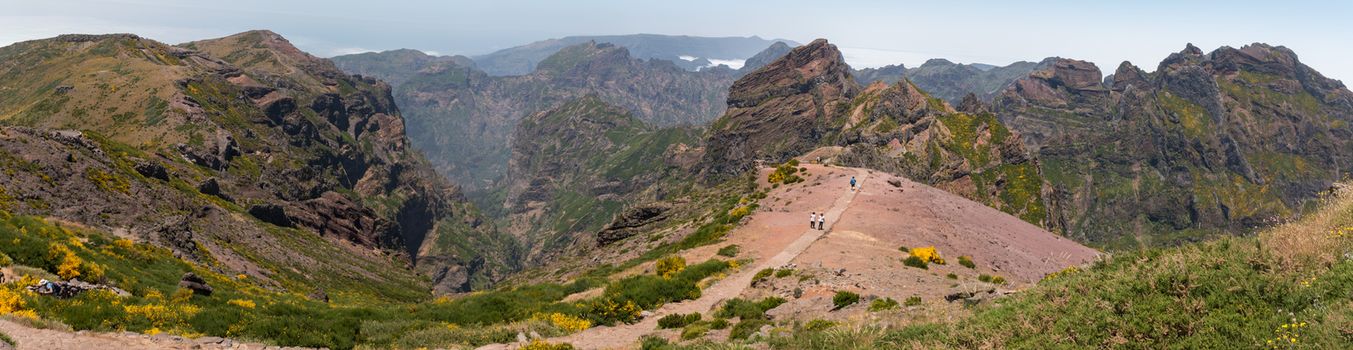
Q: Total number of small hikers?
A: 3